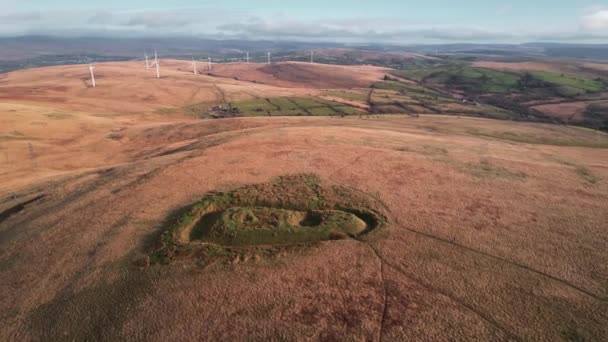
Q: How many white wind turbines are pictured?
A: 8